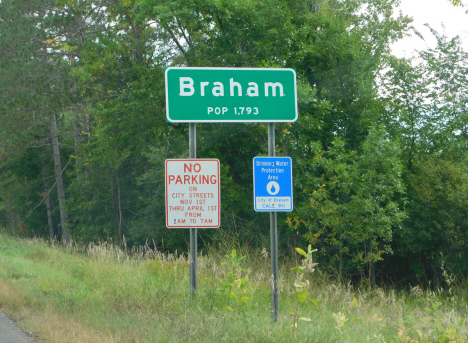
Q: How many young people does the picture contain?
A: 0